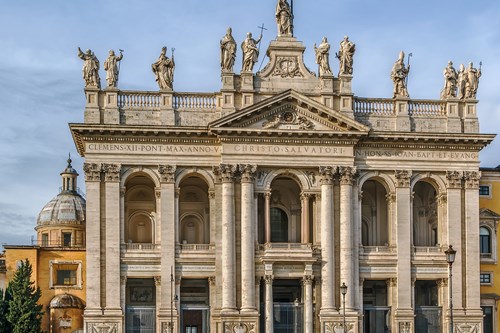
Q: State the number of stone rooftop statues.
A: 12